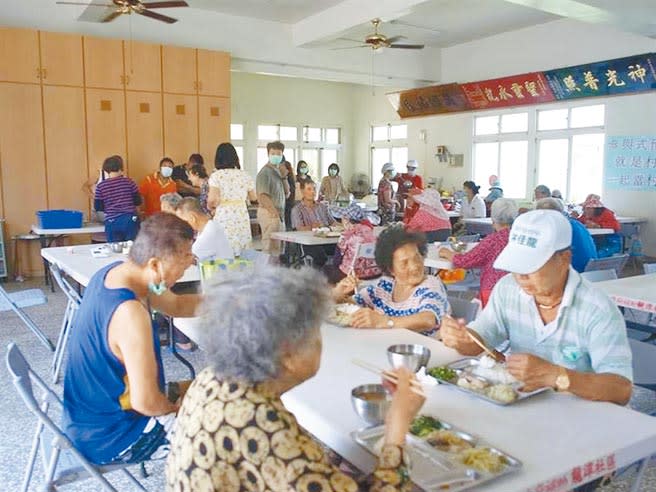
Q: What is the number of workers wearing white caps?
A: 2